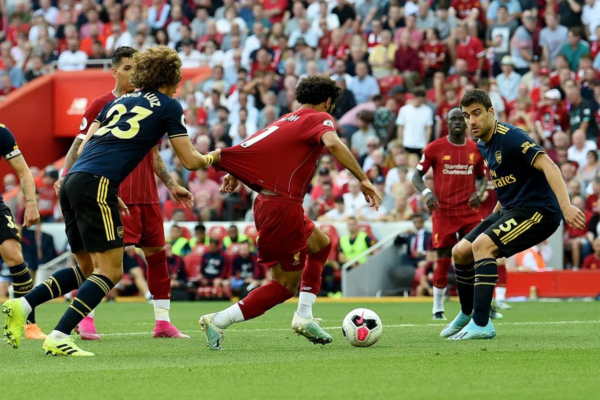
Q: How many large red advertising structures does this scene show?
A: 1